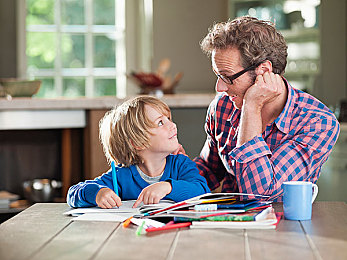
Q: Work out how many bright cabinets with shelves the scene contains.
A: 1